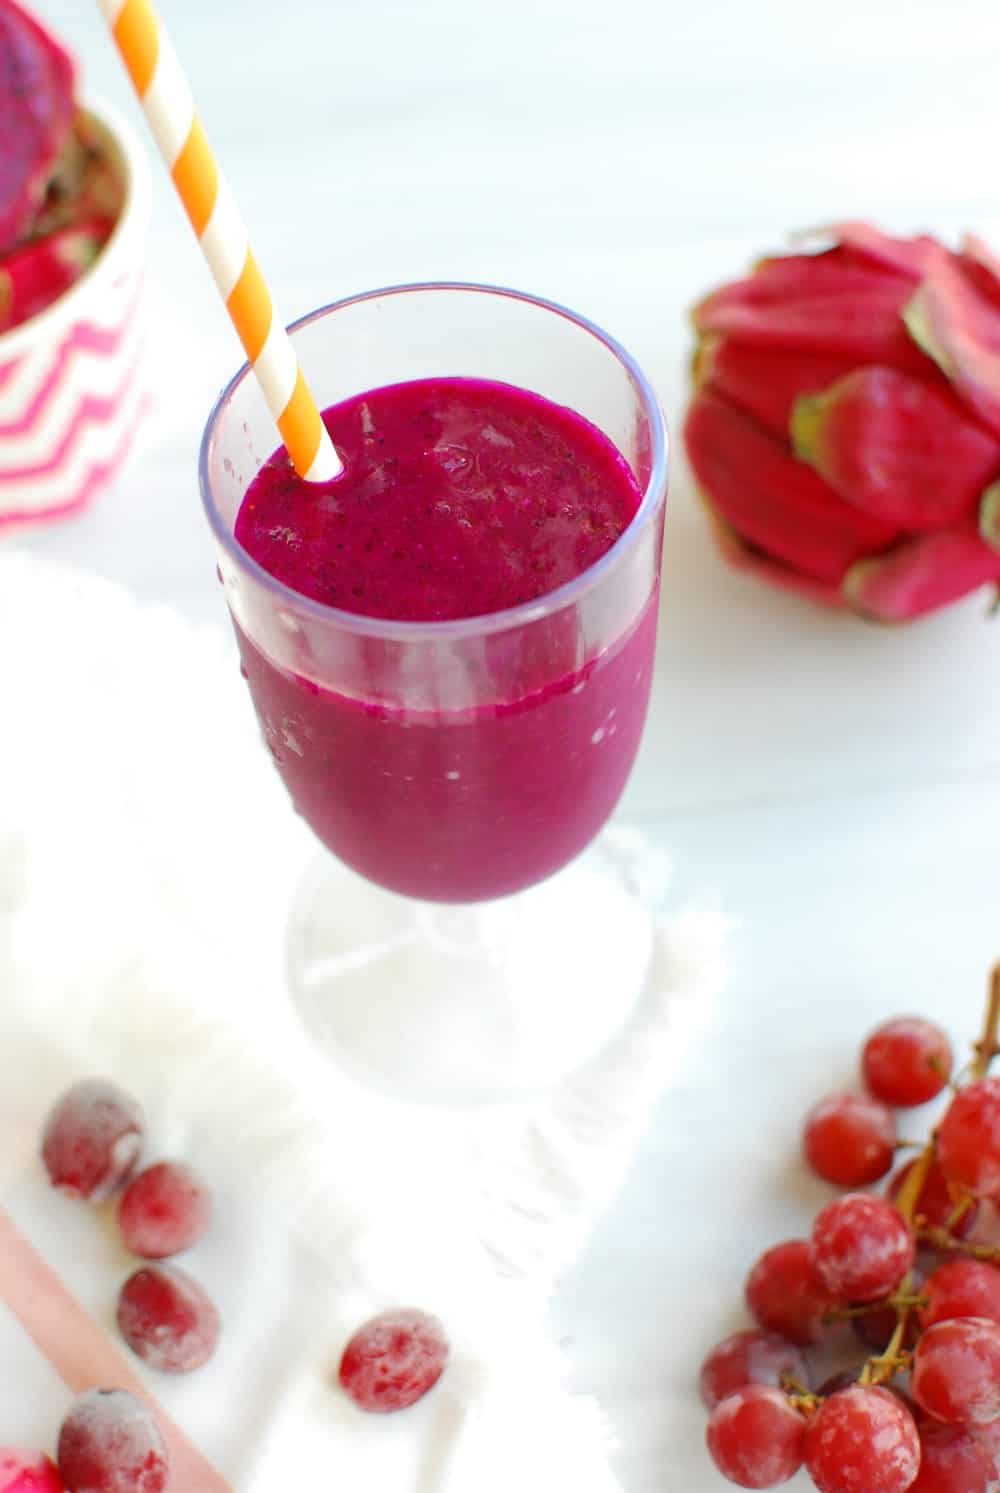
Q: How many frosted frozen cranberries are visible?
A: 5